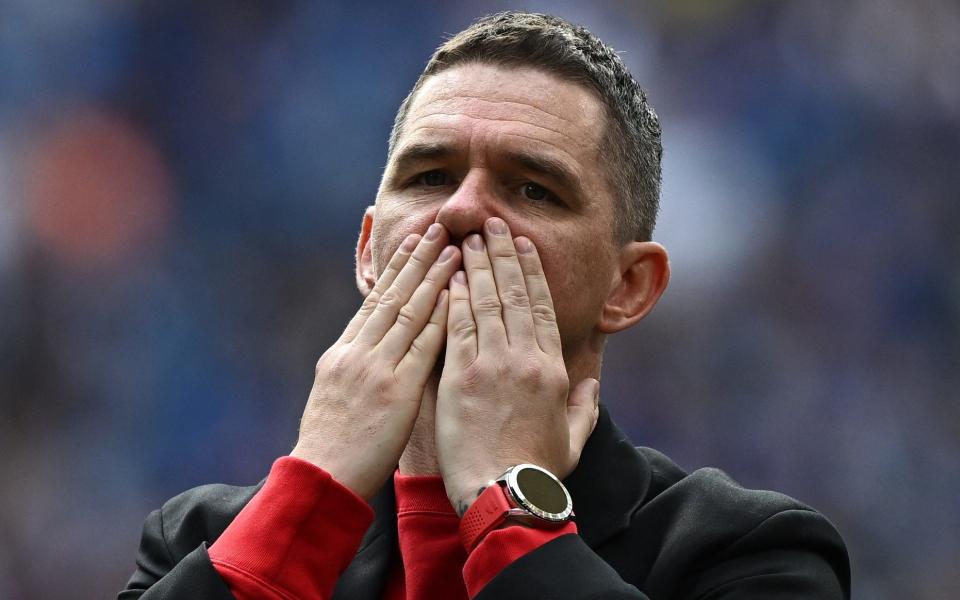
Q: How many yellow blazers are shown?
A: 0